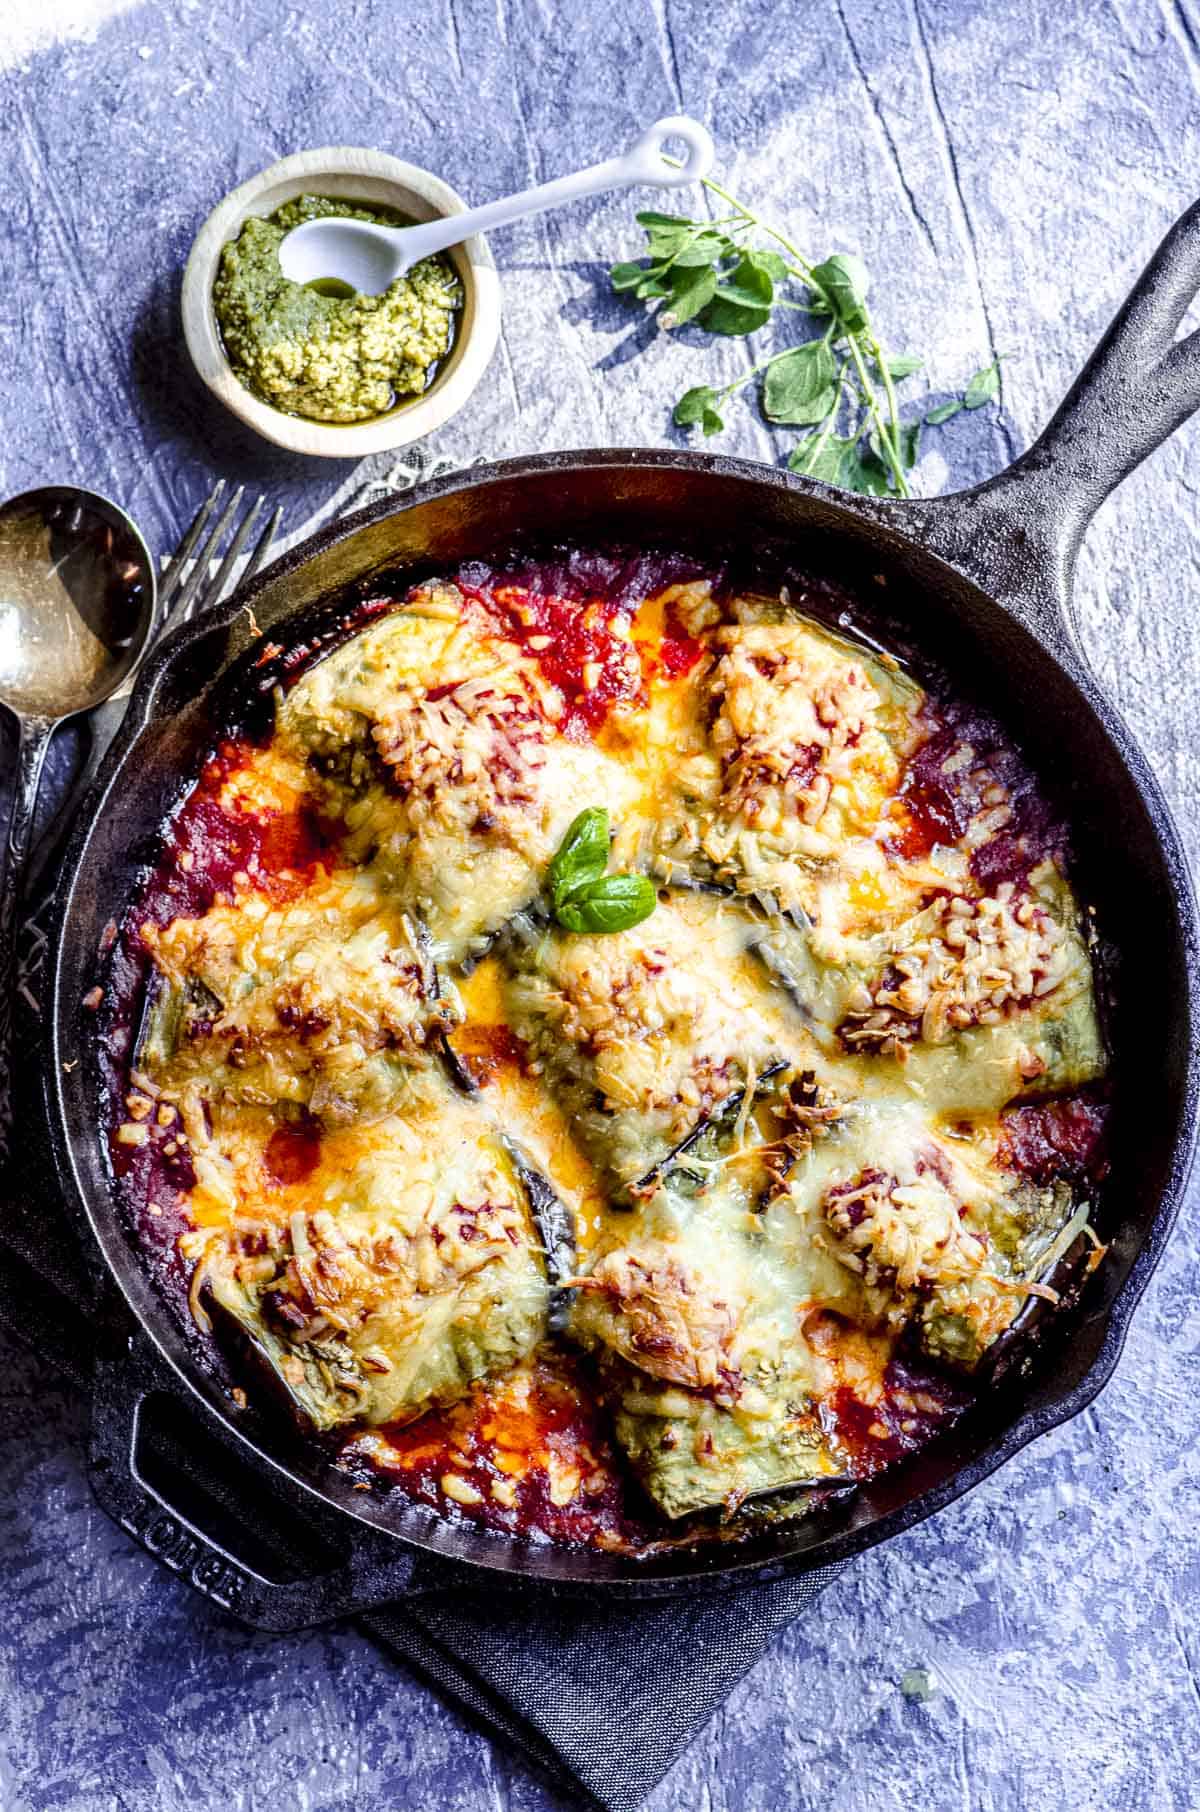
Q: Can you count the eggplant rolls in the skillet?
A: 8